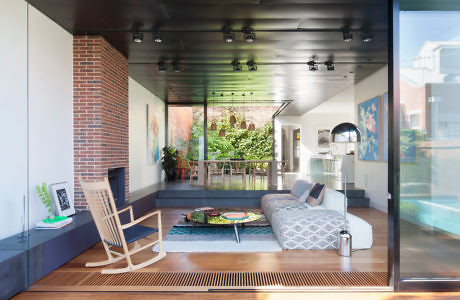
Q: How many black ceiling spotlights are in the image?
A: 12